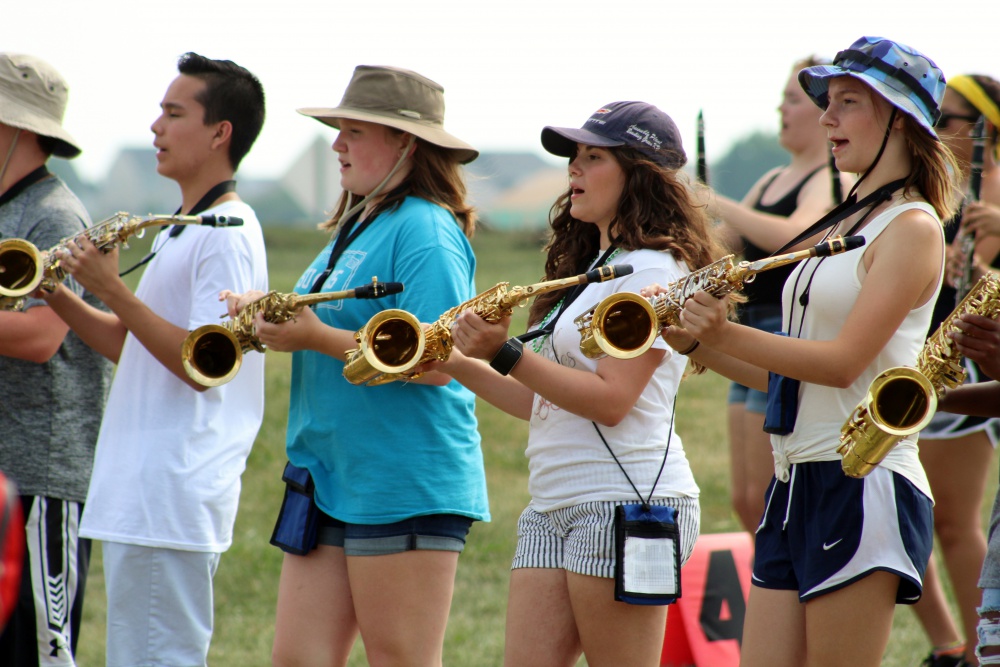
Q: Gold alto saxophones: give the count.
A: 5